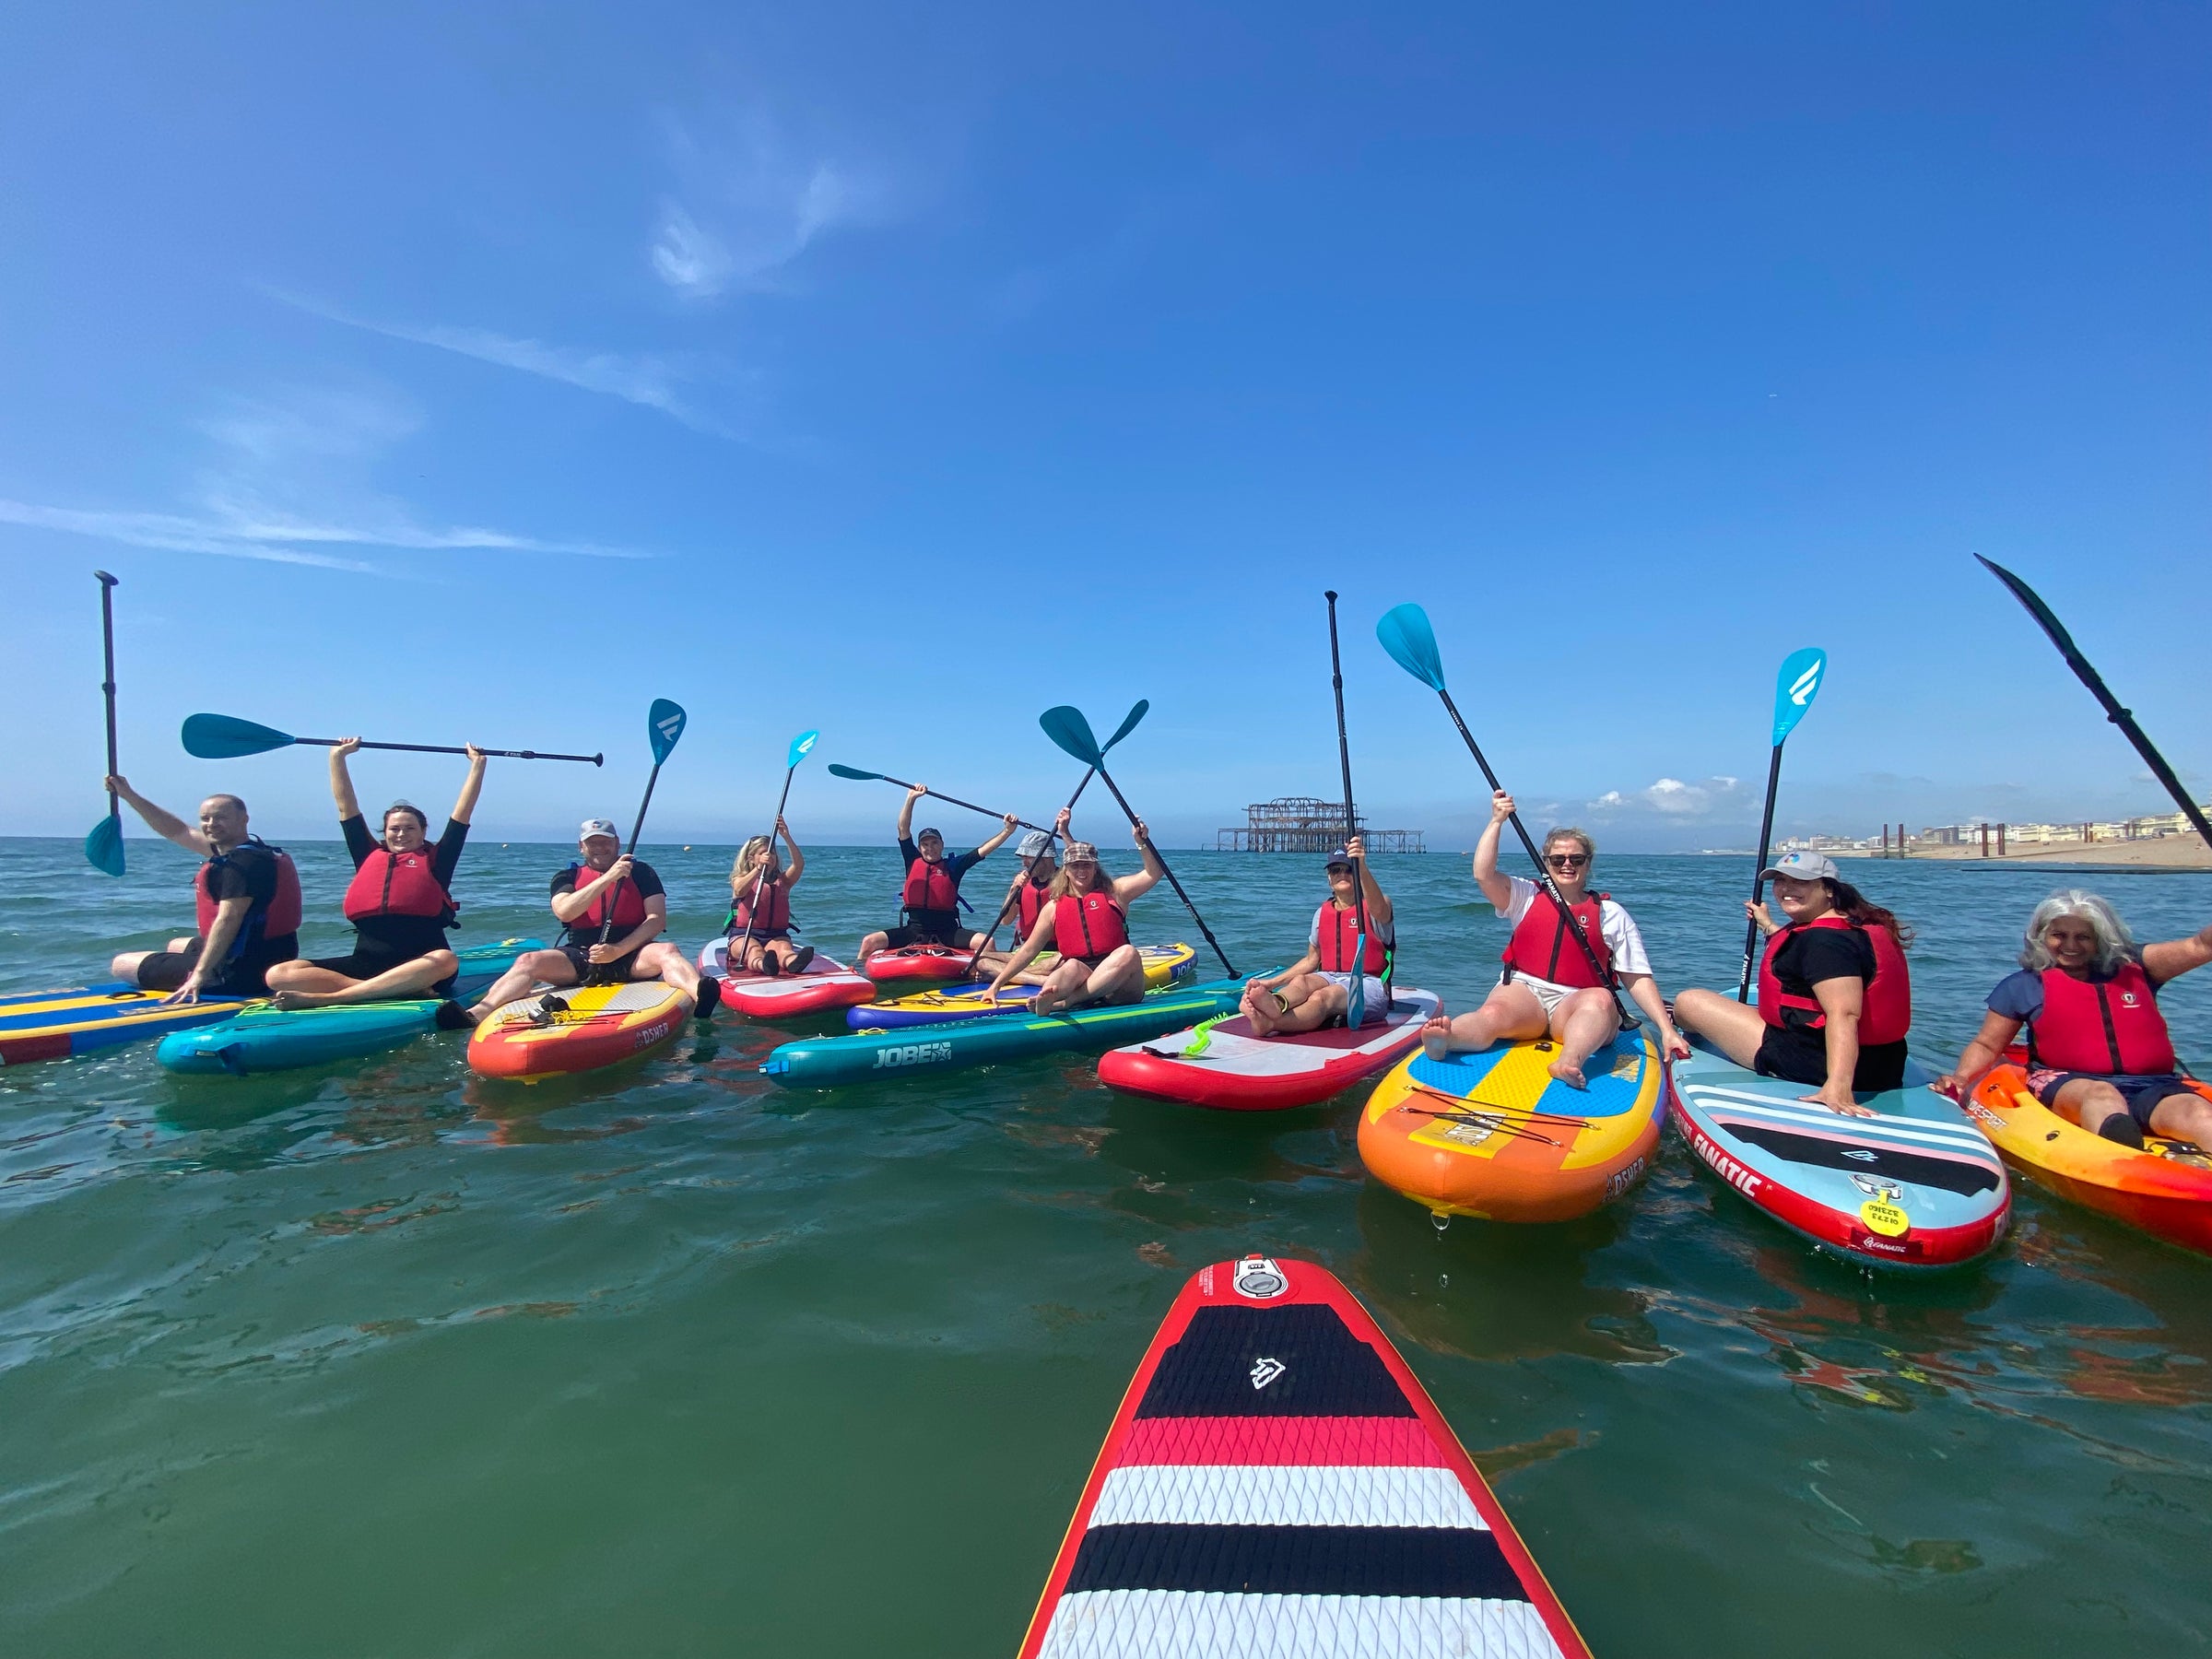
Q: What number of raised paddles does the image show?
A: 11